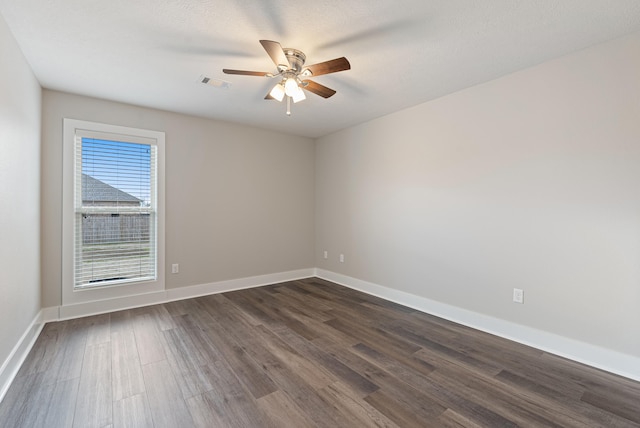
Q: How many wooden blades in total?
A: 5